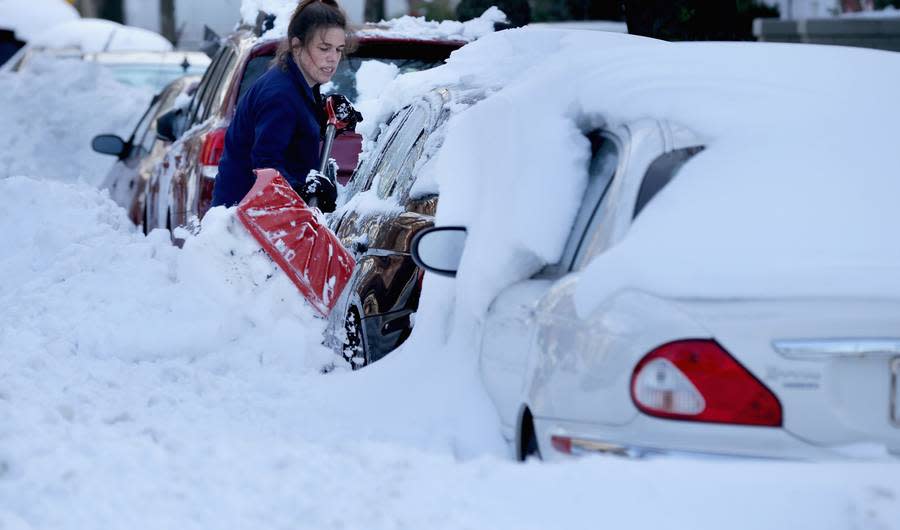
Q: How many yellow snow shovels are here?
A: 0